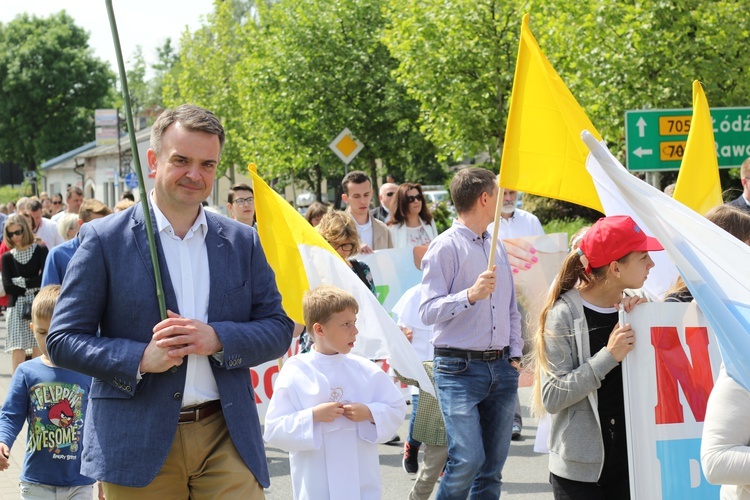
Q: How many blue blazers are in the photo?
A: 1